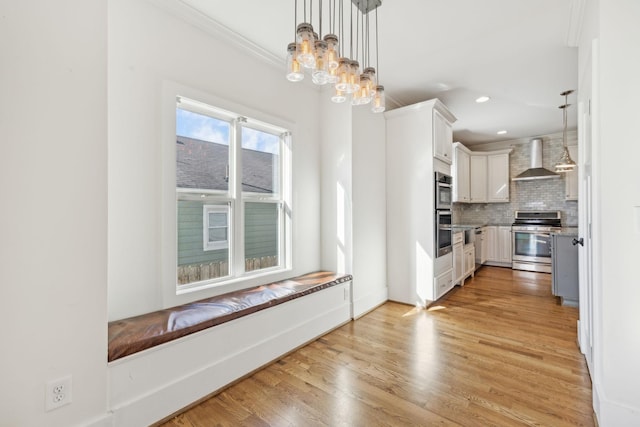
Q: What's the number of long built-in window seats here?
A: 1